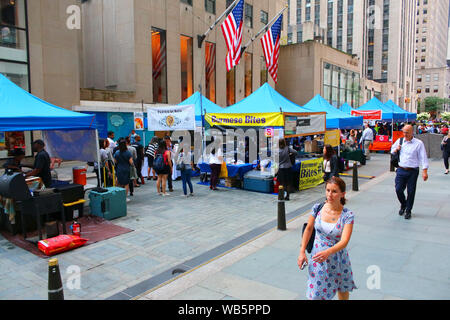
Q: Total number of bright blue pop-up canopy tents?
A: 7